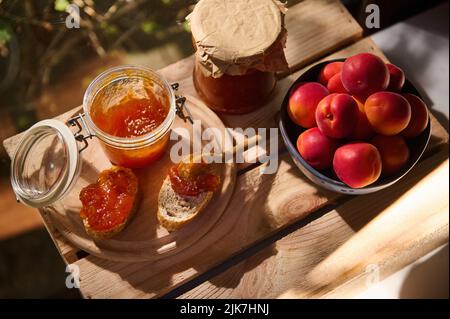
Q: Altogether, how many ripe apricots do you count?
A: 11